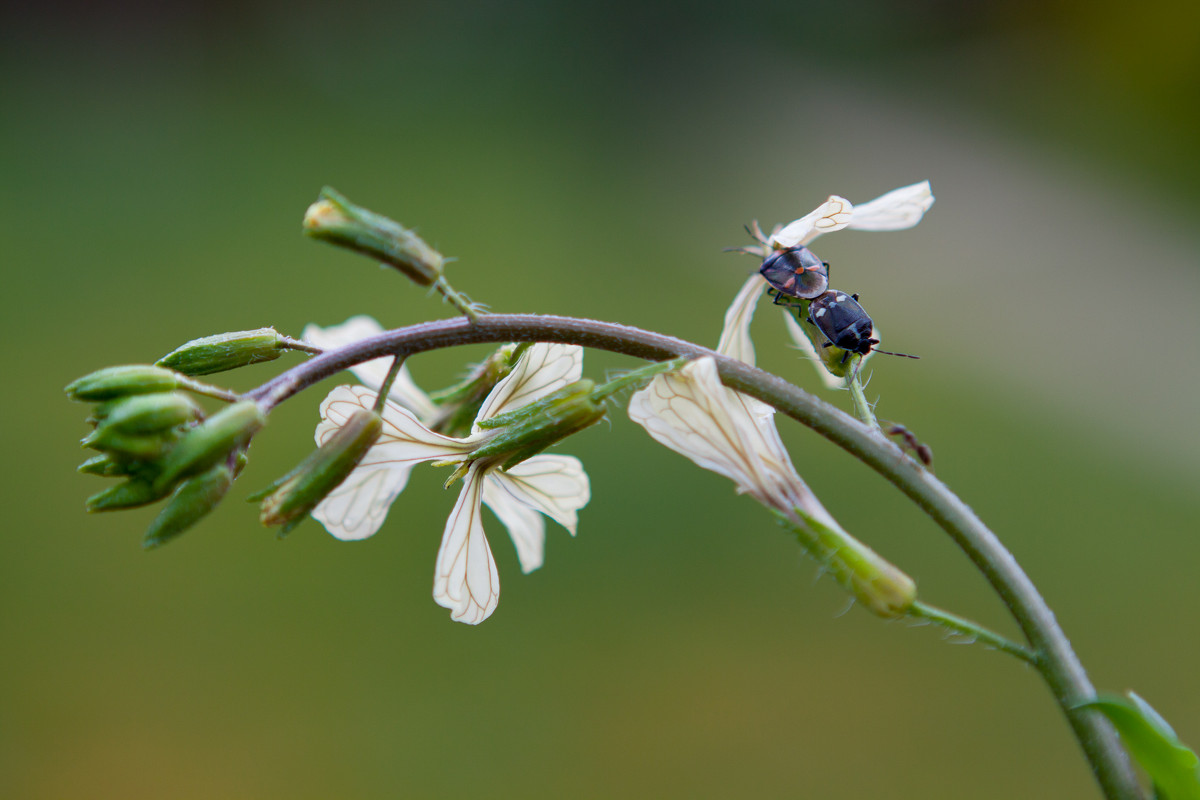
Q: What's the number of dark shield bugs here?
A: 2